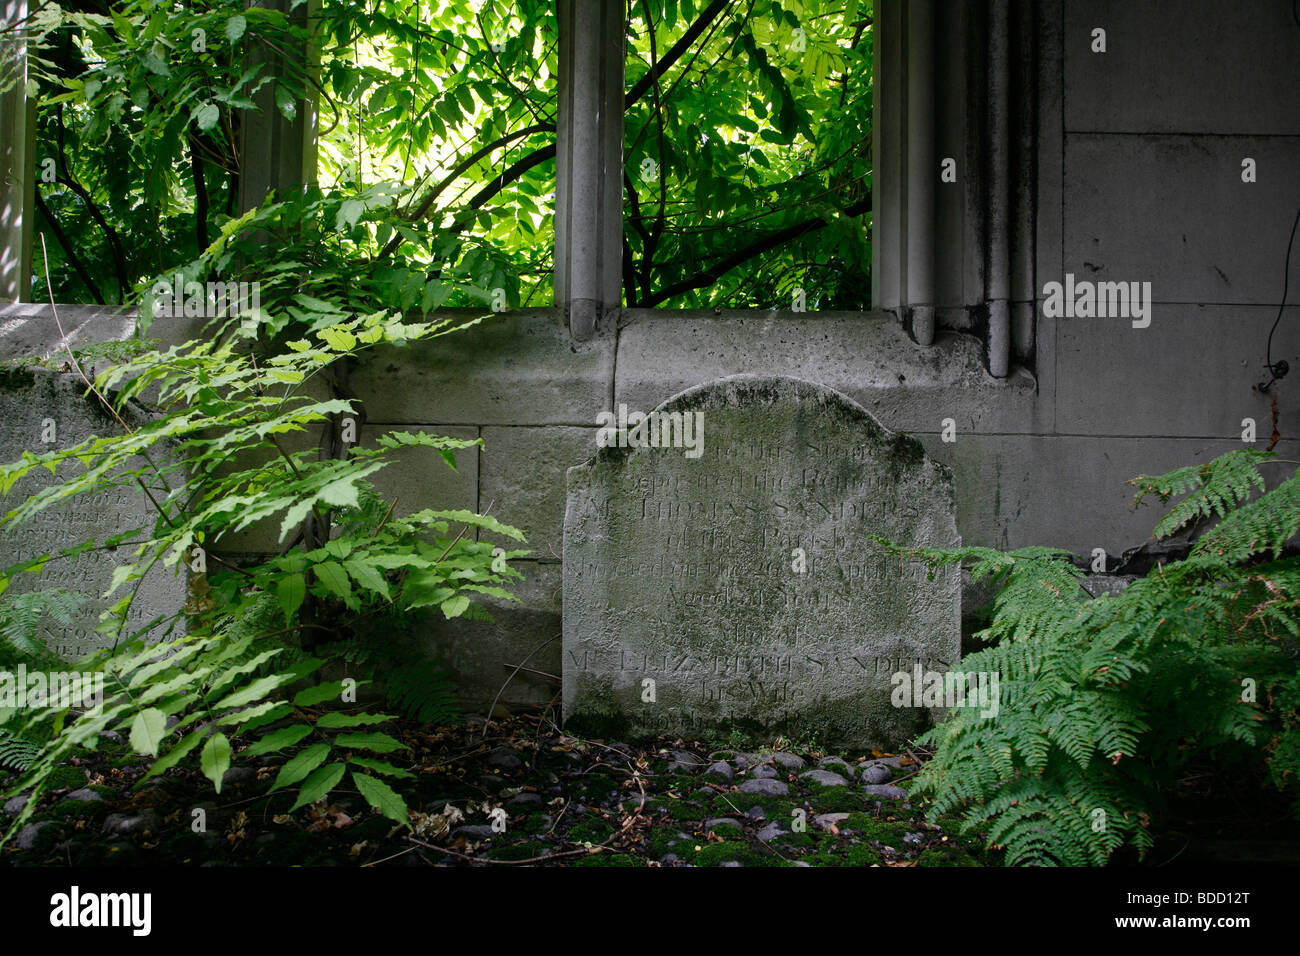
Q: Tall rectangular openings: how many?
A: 3